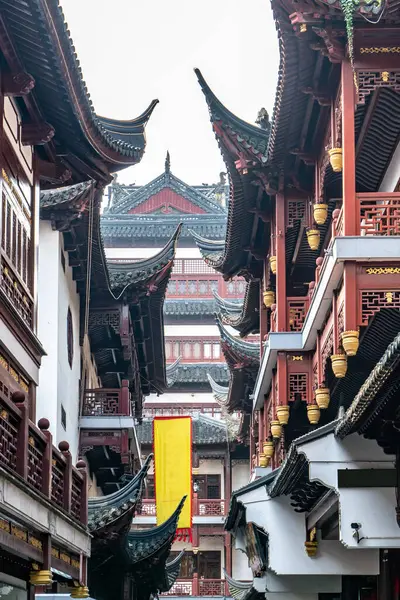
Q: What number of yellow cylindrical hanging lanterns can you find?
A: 13